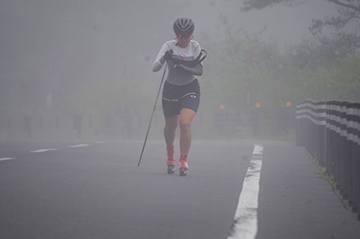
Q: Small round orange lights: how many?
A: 3